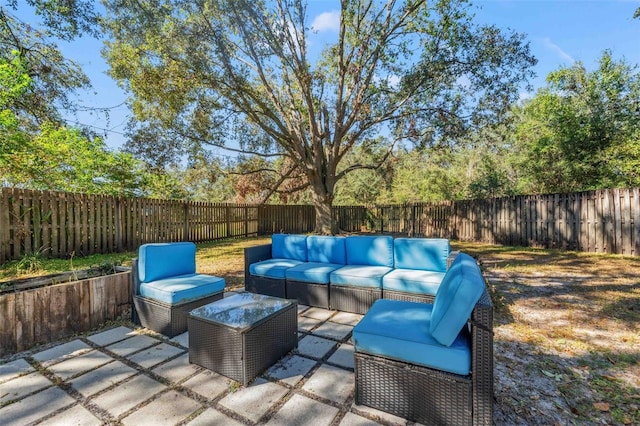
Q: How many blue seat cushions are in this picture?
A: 6